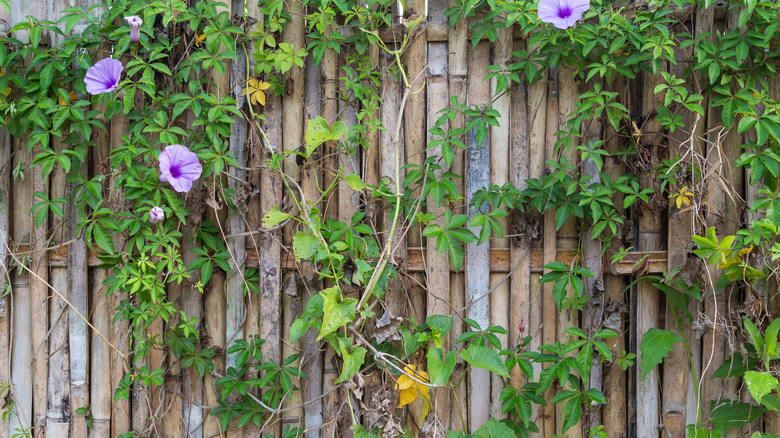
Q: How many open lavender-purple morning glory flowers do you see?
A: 3